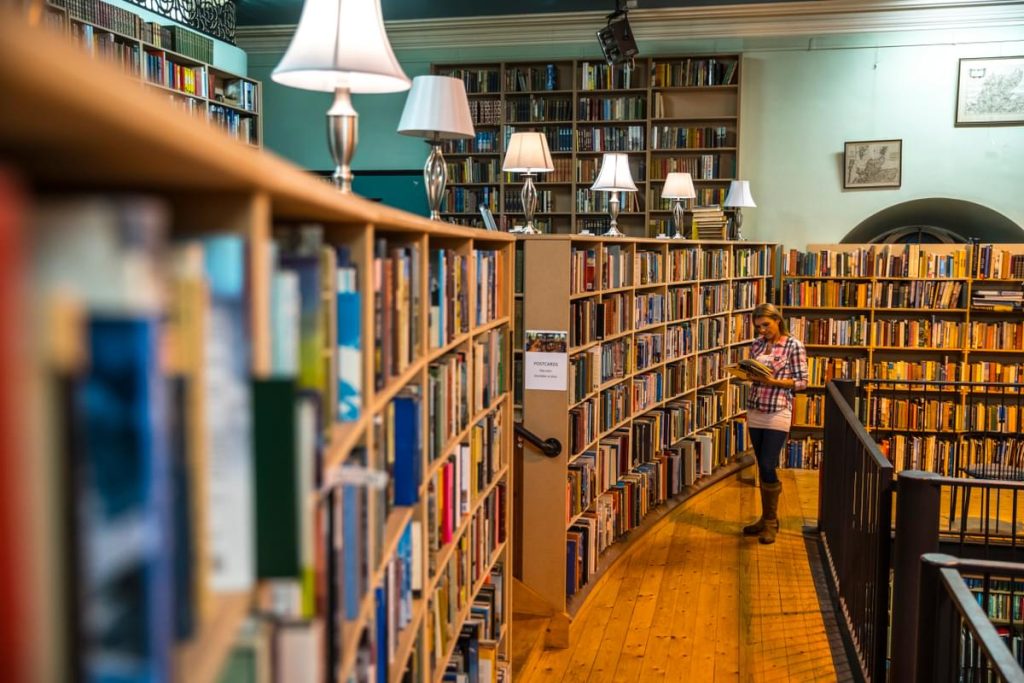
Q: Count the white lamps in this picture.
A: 6